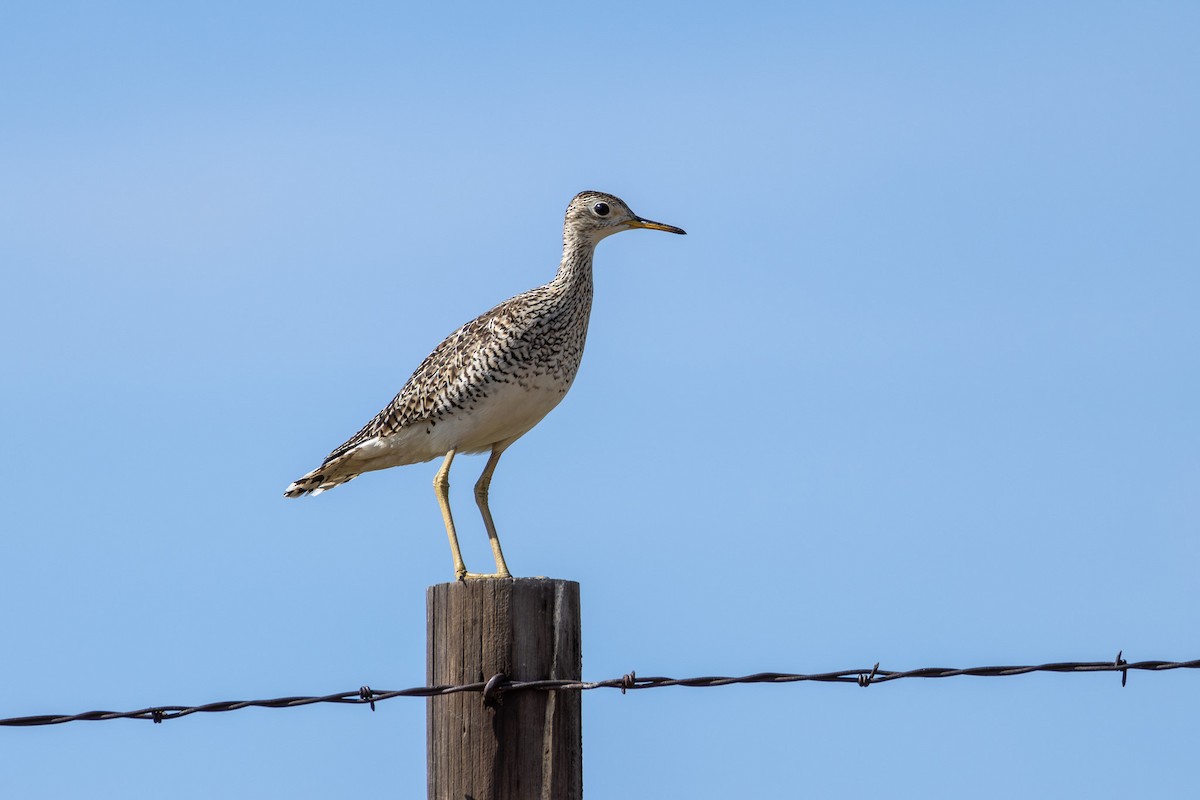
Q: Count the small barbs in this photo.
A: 5